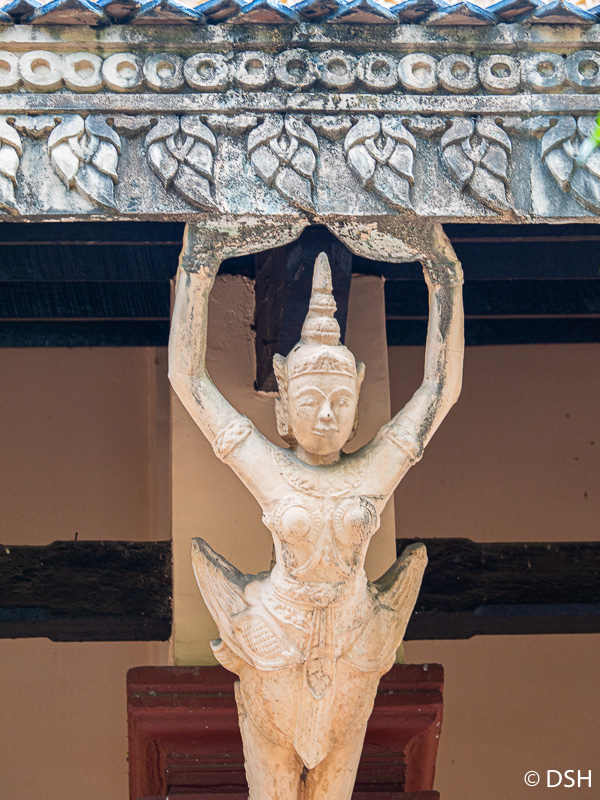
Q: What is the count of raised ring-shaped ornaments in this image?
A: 15